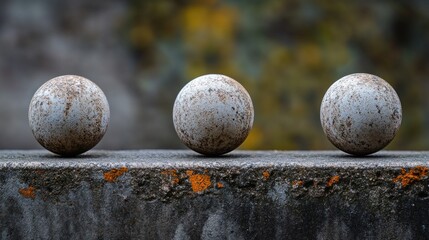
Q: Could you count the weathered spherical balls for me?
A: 3